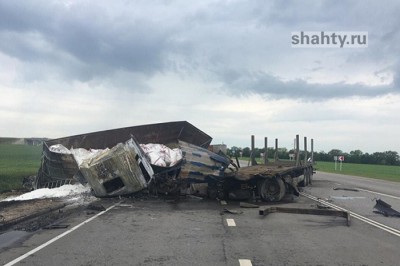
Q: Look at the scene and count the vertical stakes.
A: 6